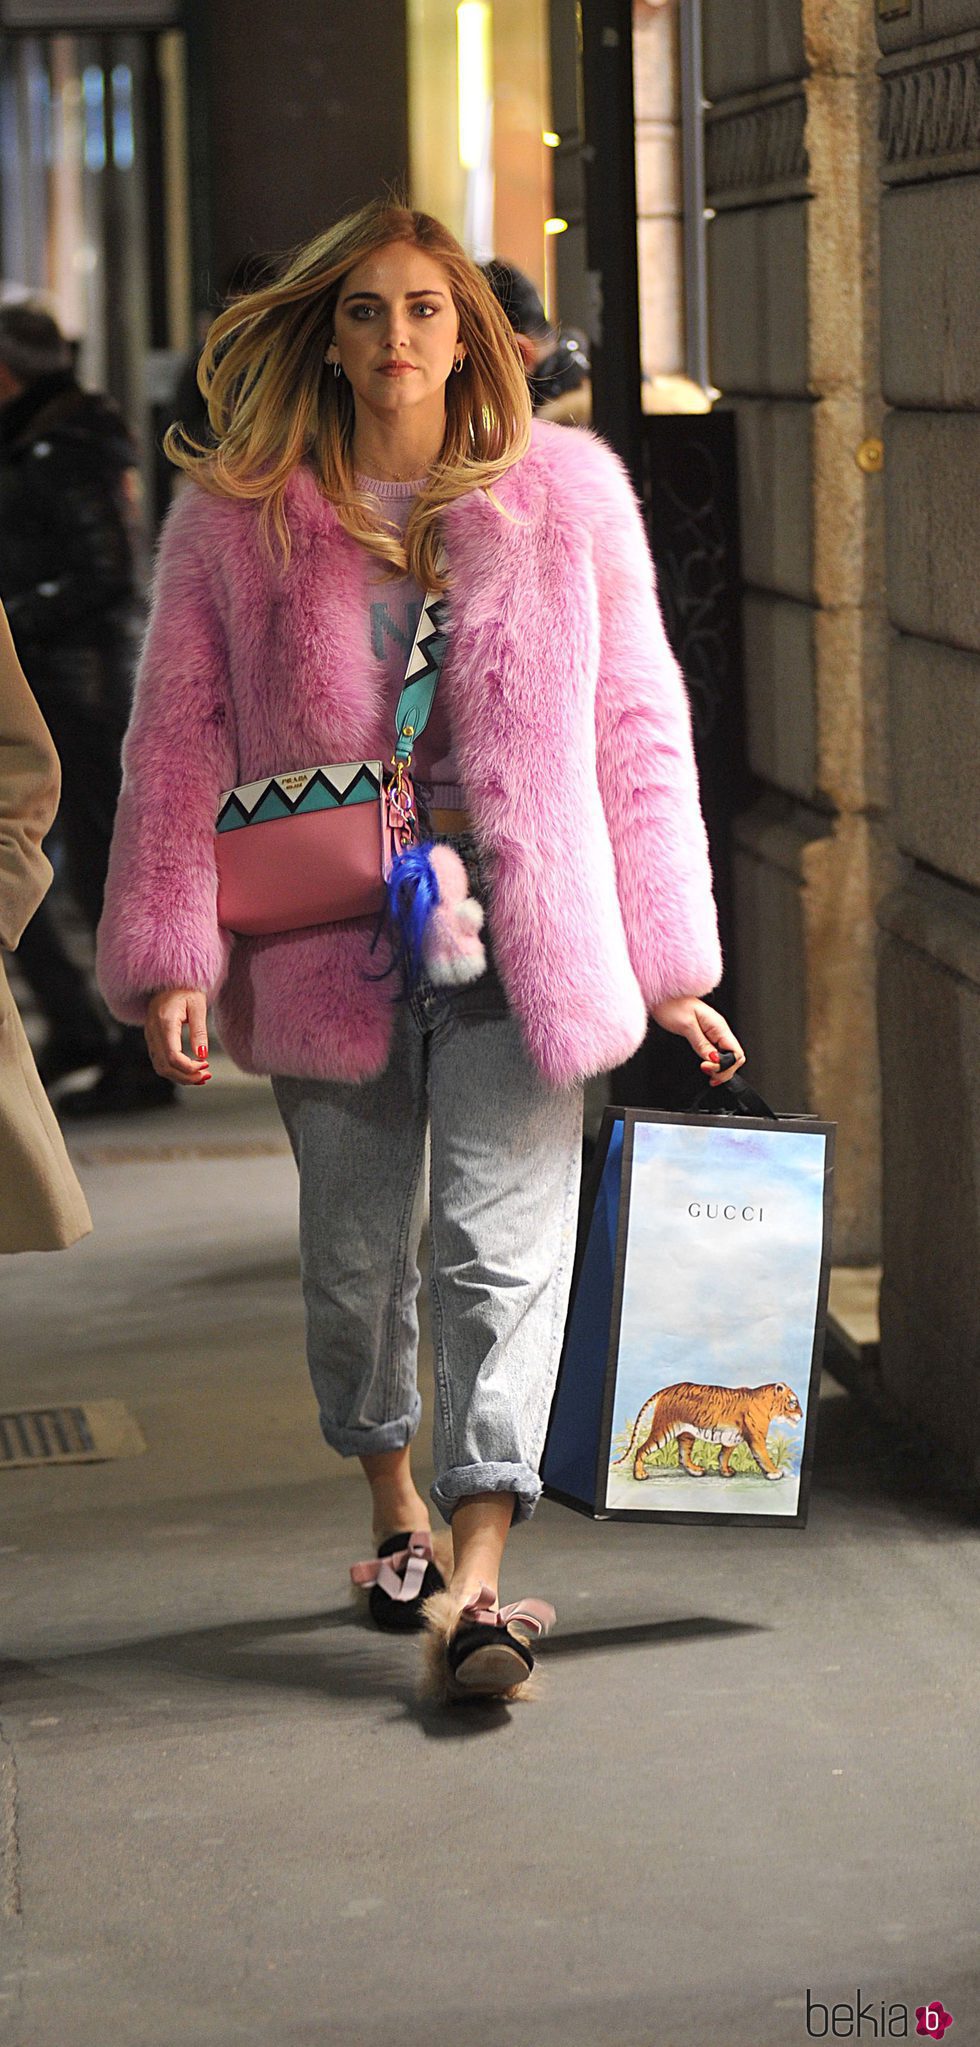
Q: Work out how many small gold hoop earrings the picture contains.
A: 2